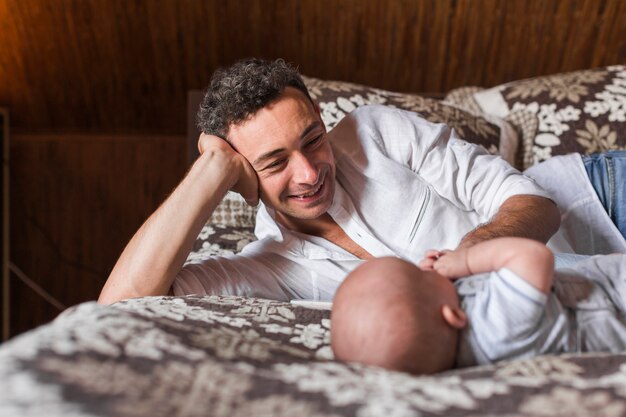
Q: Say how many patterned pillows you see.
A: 2